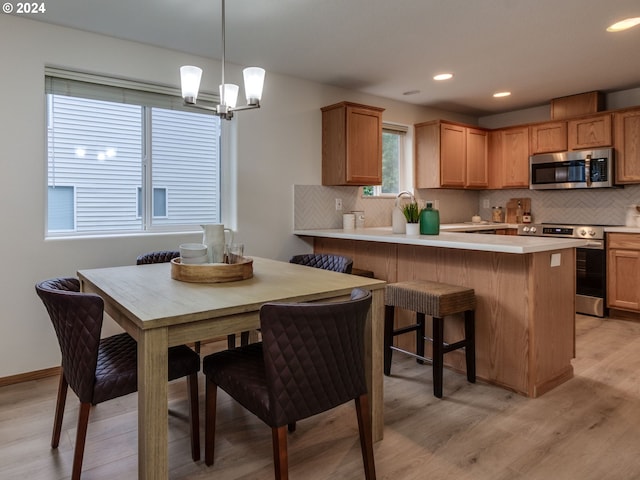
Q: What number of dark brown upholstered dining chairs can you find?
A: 4